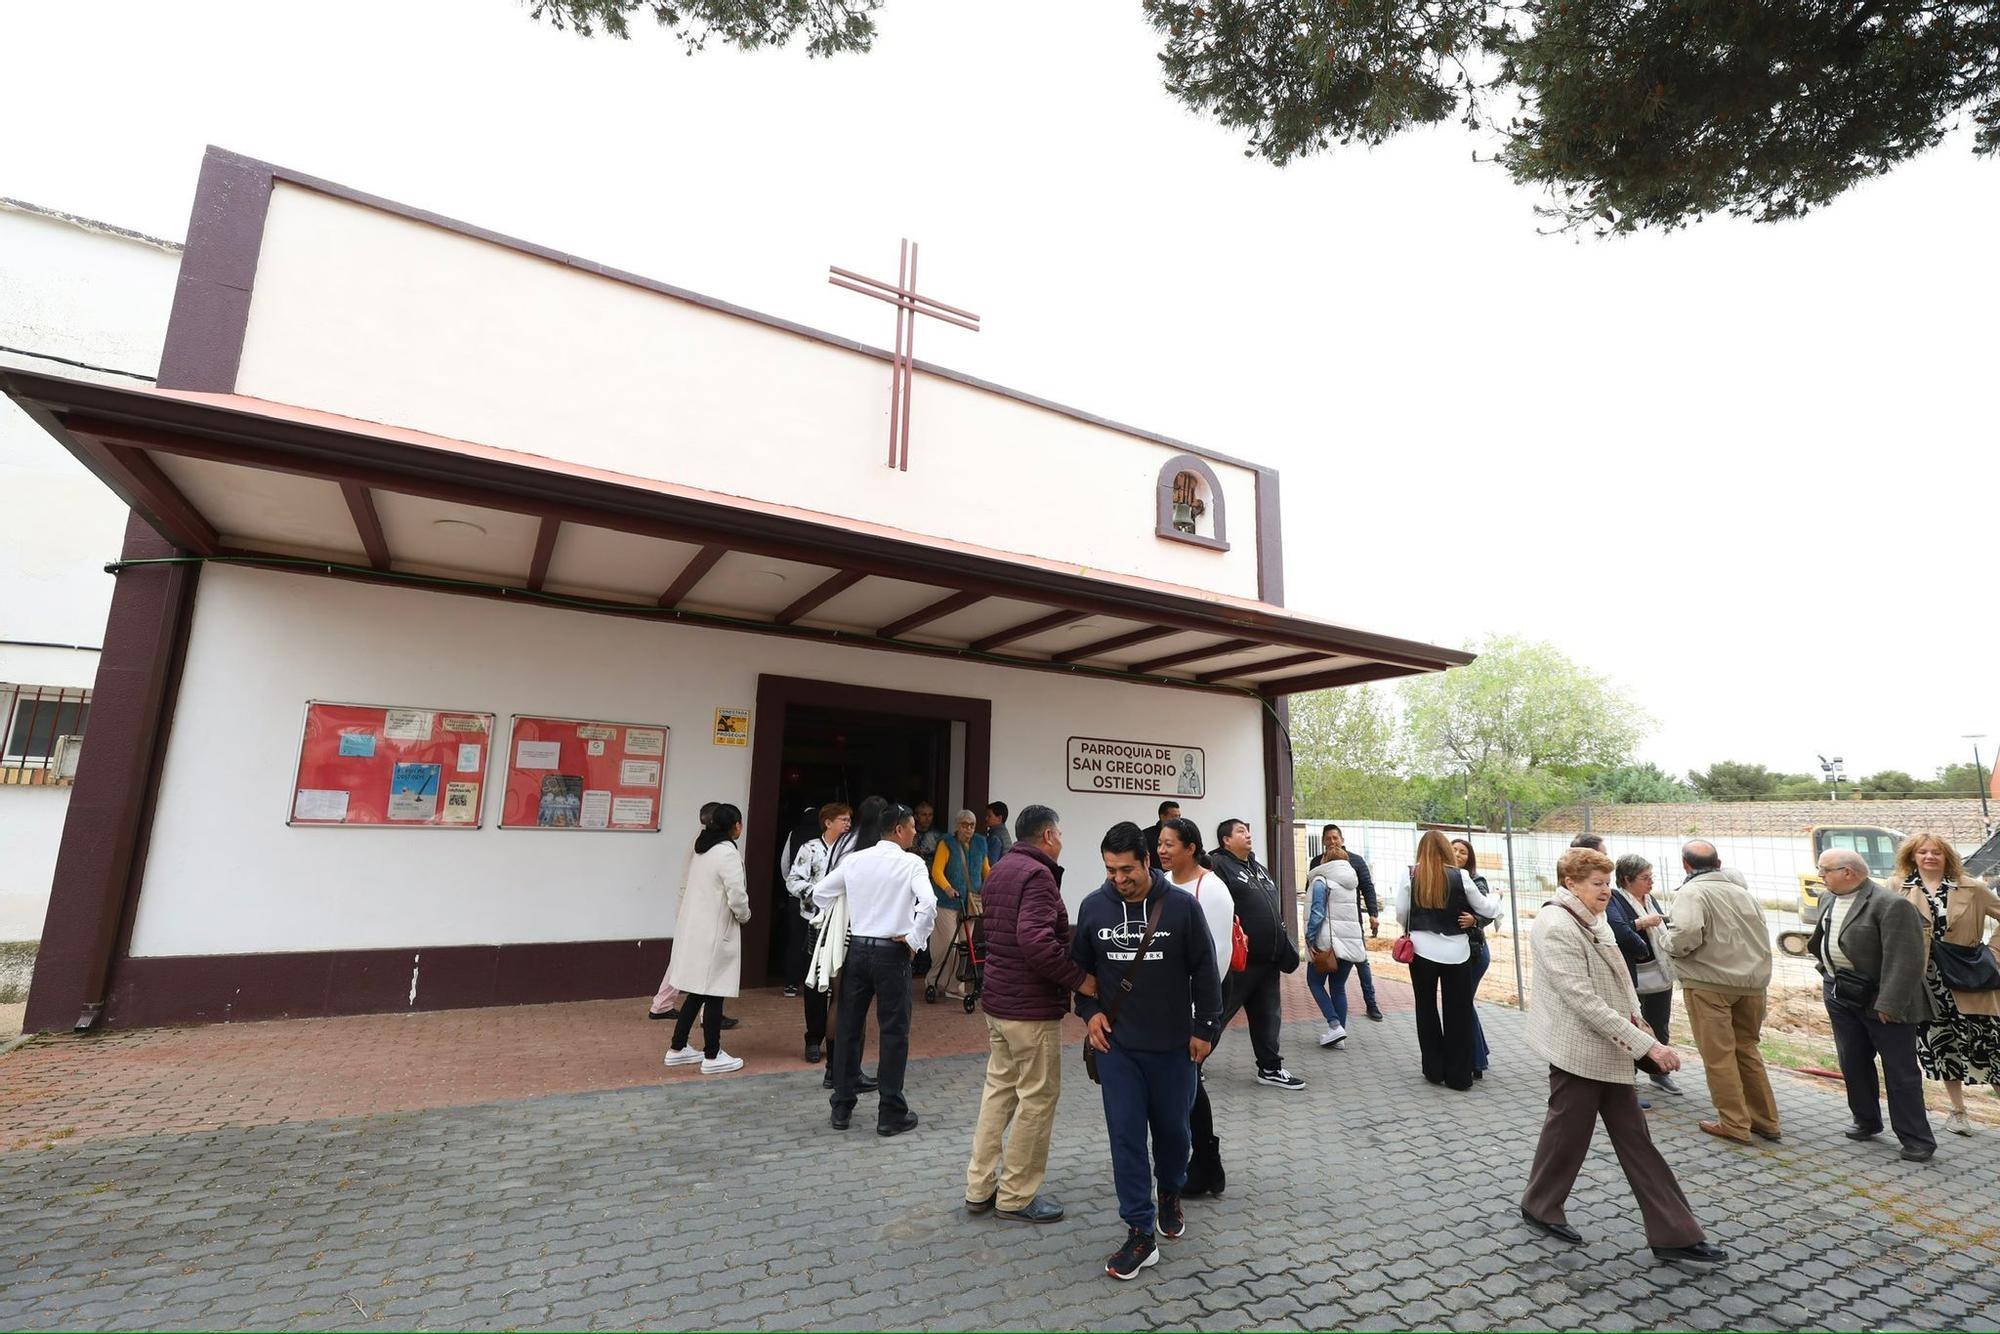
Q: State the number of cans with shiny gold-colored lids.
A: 0